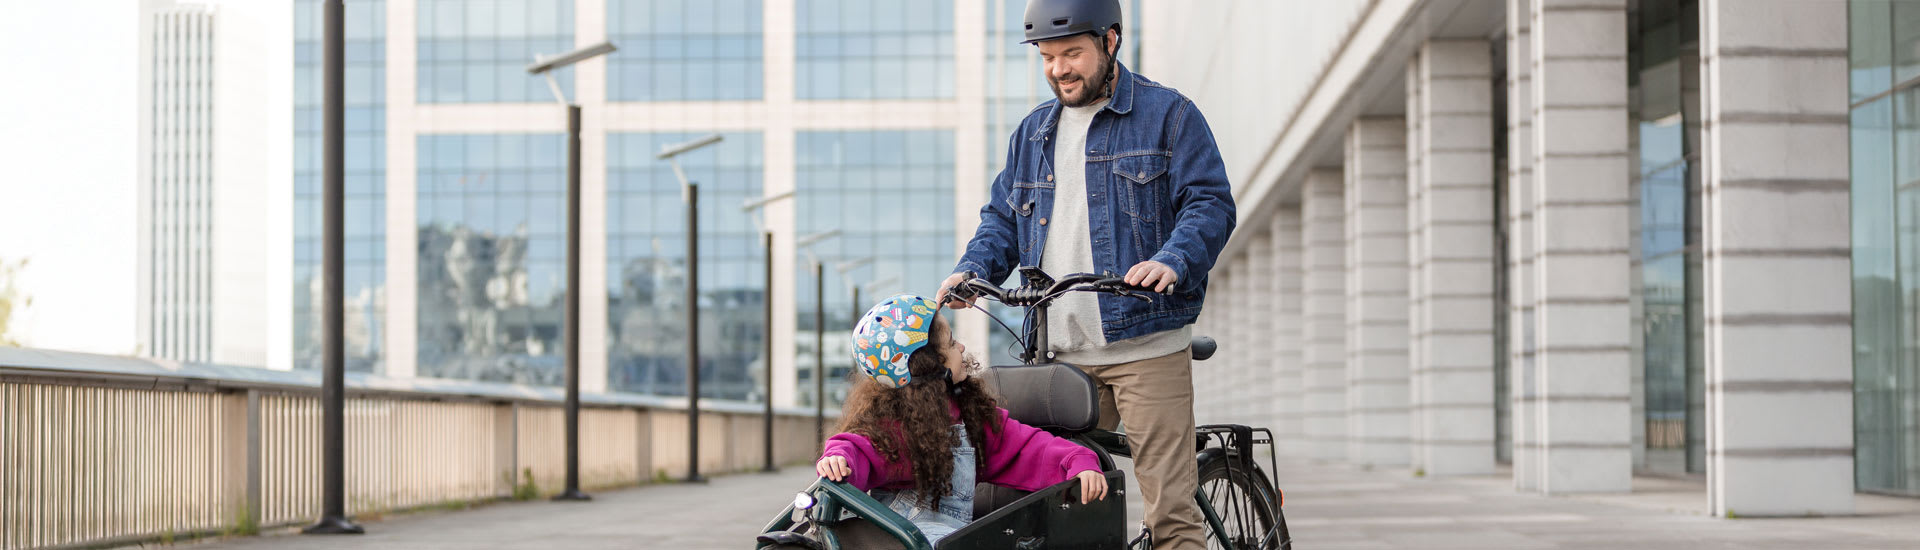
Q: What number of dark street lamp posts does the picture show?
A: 6